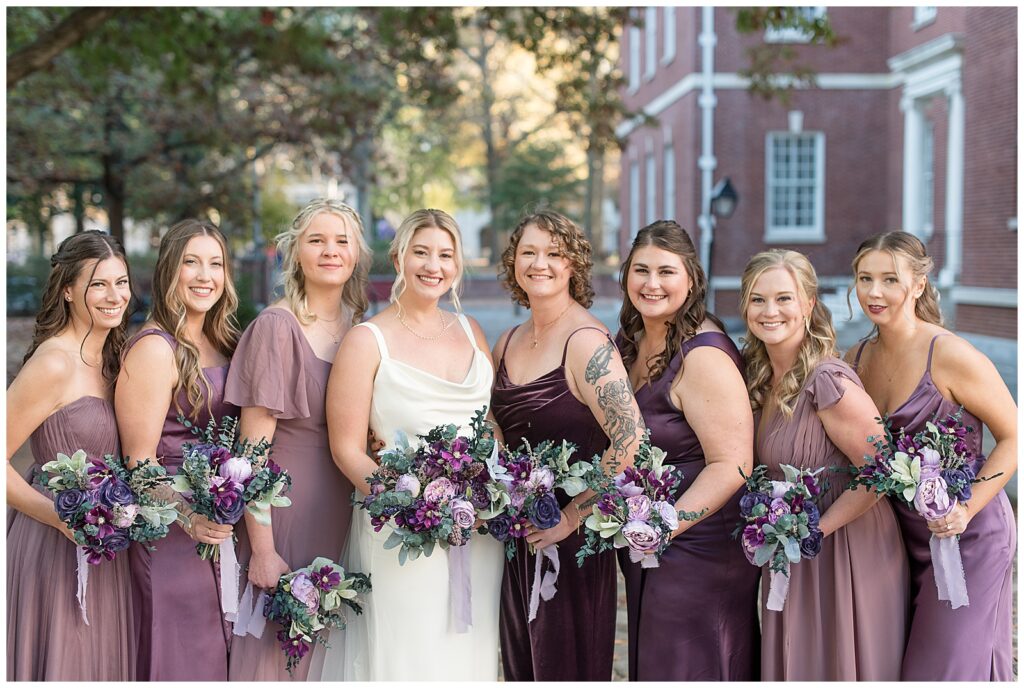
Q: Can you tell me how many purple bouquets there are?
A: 8